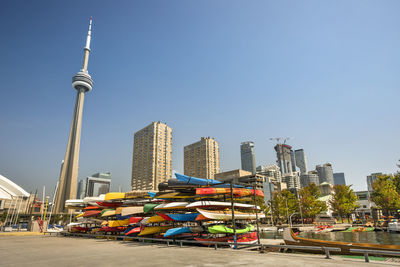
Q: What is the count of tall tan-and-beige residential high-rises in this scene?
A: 2